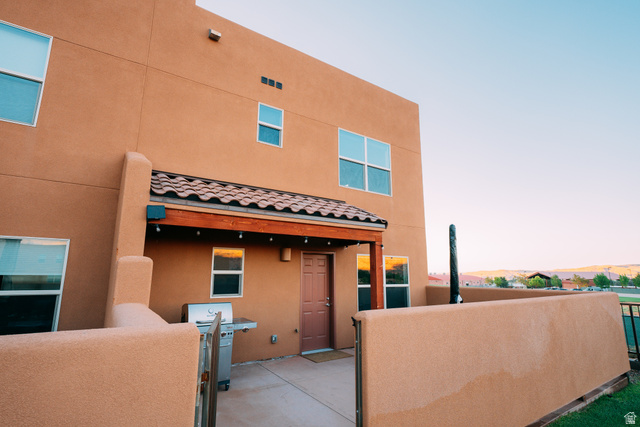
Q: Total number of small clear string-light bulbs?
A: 9